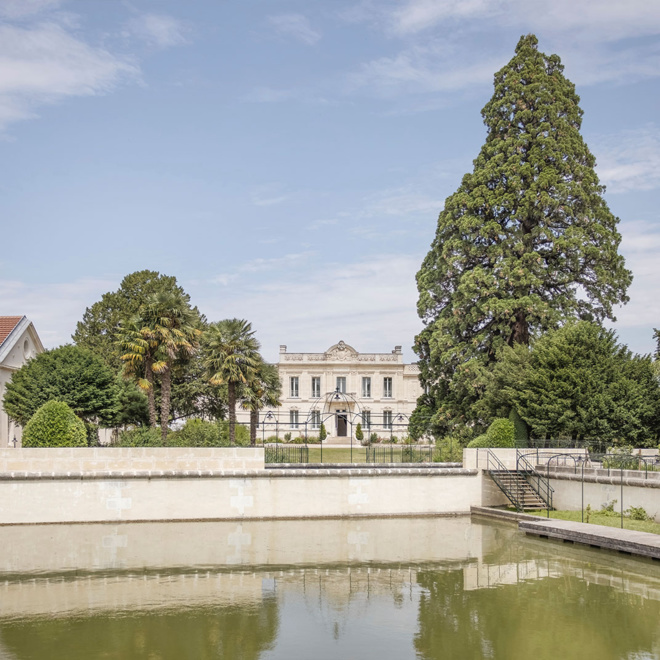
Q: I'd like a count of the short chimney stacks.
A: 2